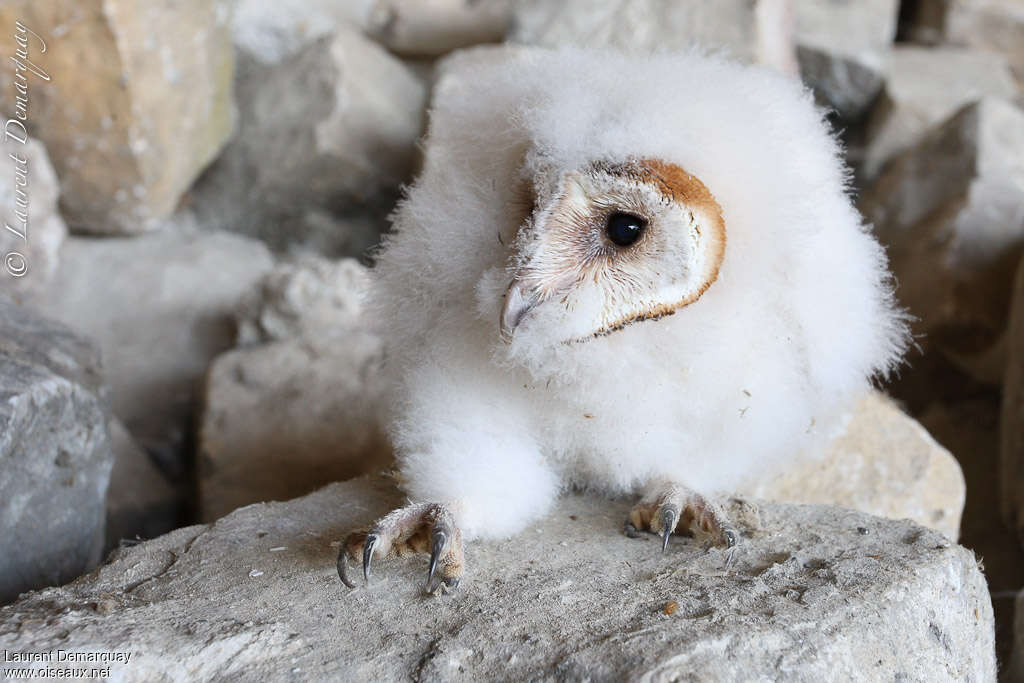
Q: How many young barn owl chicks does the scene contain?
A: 1